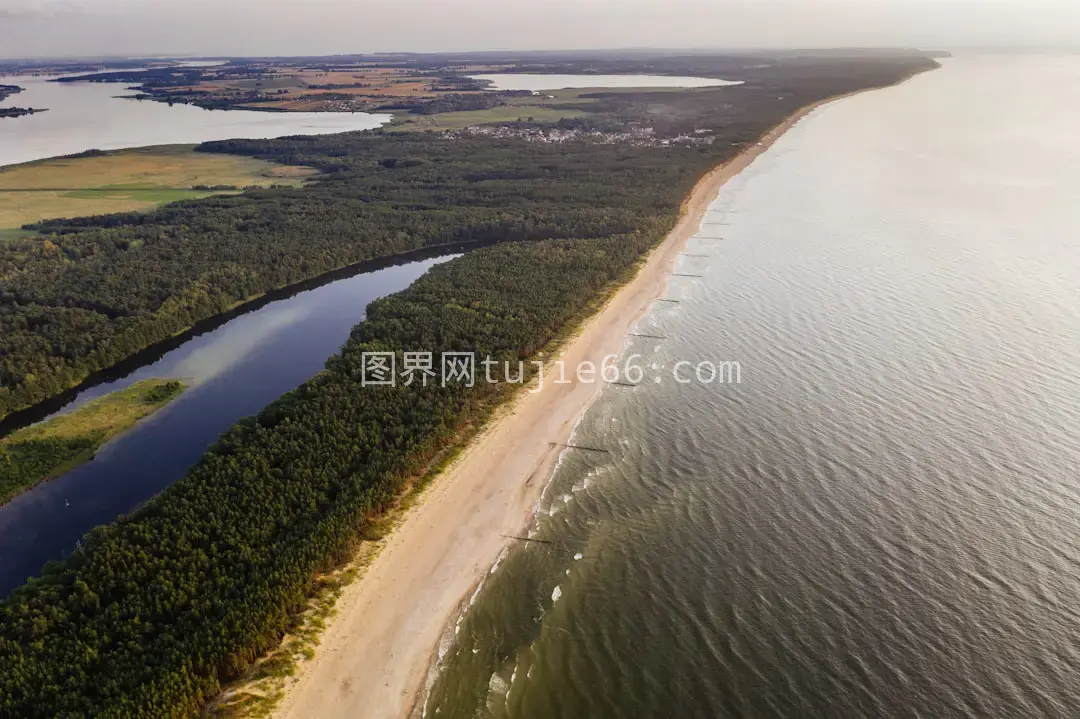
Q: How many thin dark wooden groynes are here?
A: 10